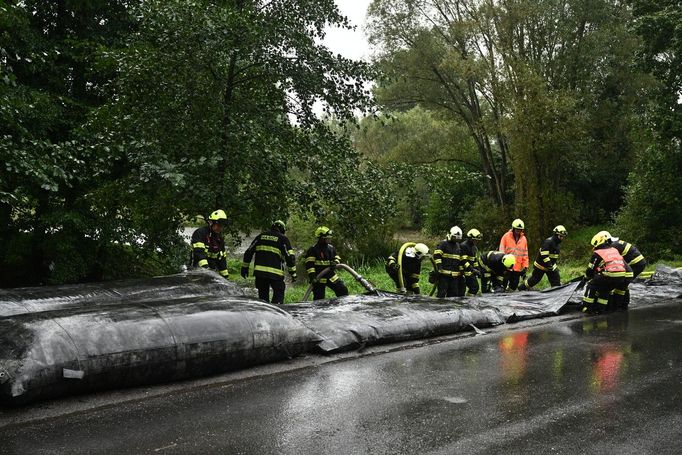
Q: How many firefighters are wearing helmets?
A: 11